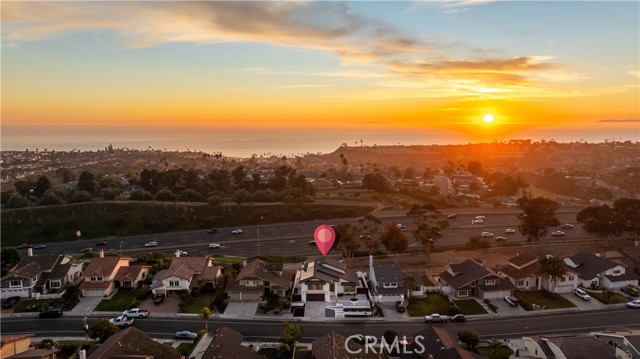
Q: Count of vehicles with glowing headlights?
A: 0